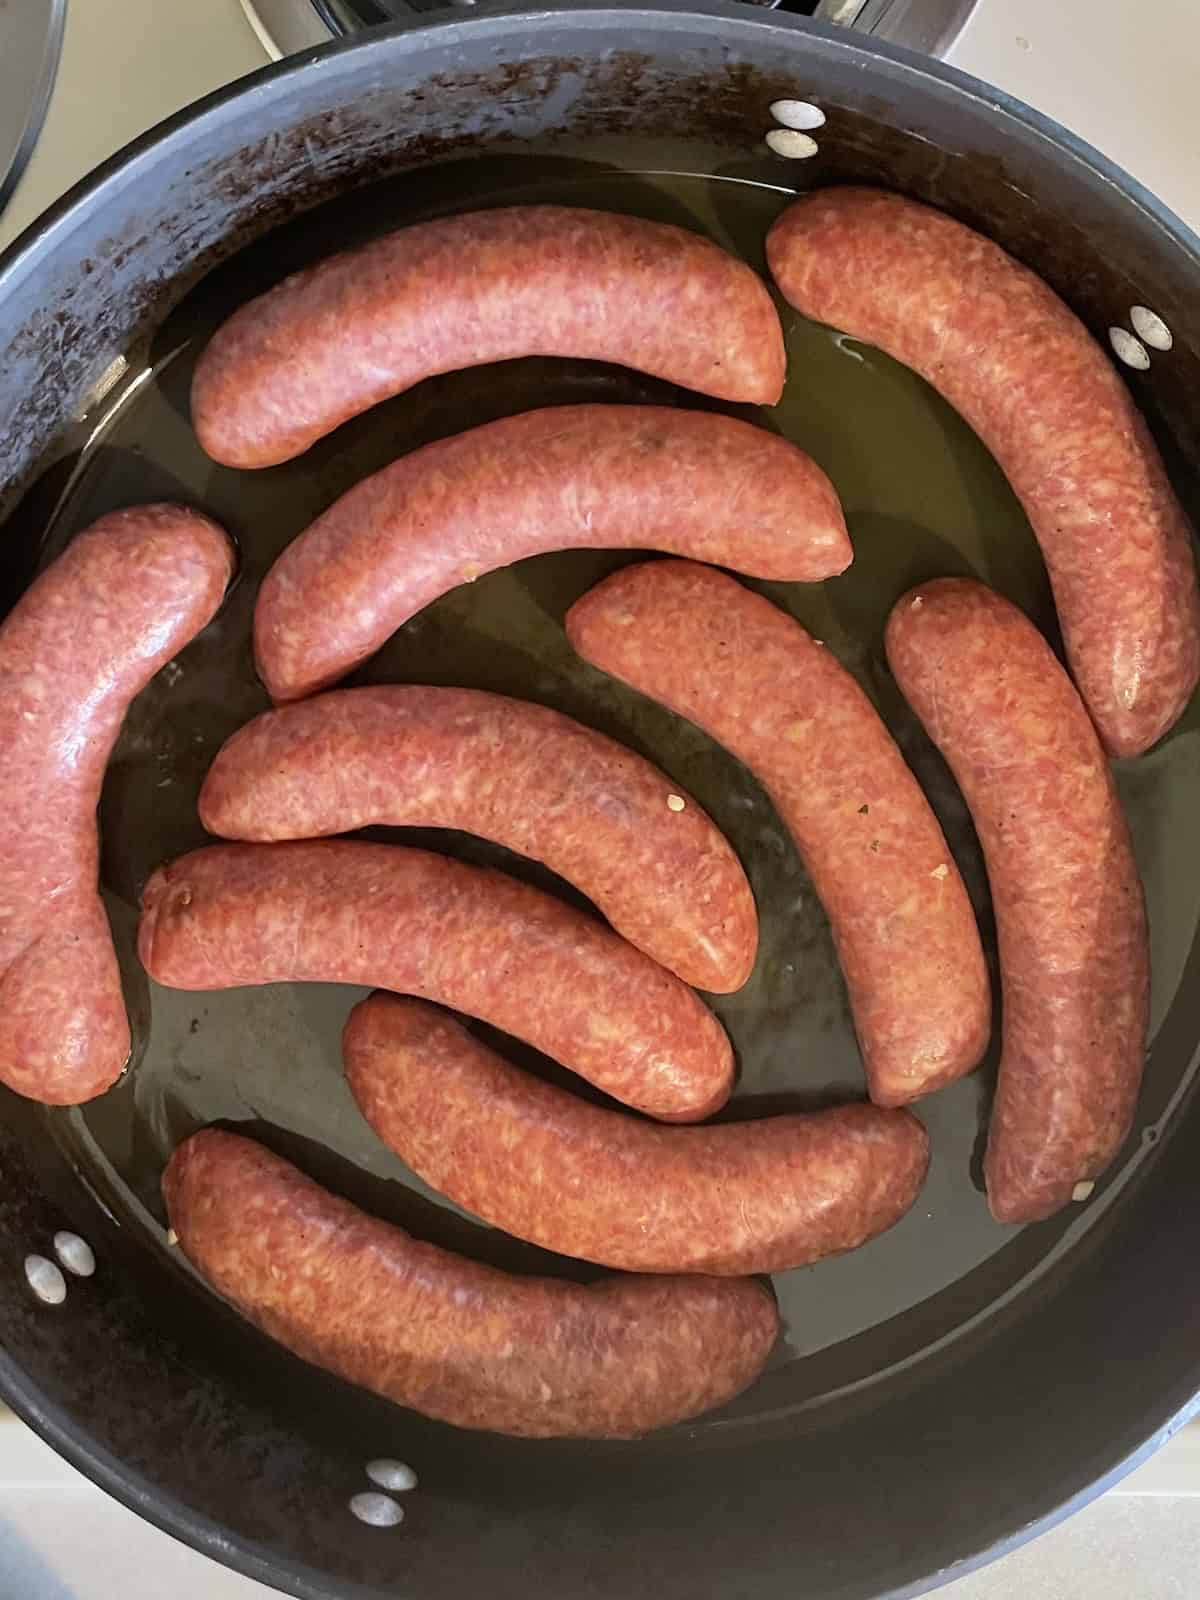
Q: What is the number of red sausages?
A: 10